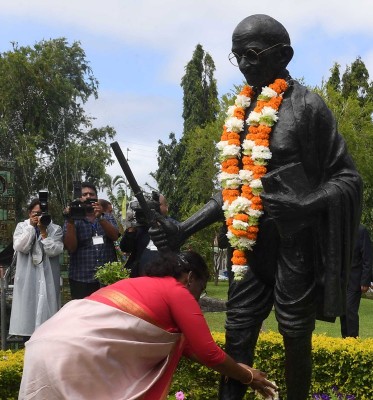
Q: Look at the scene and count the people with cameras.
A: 3